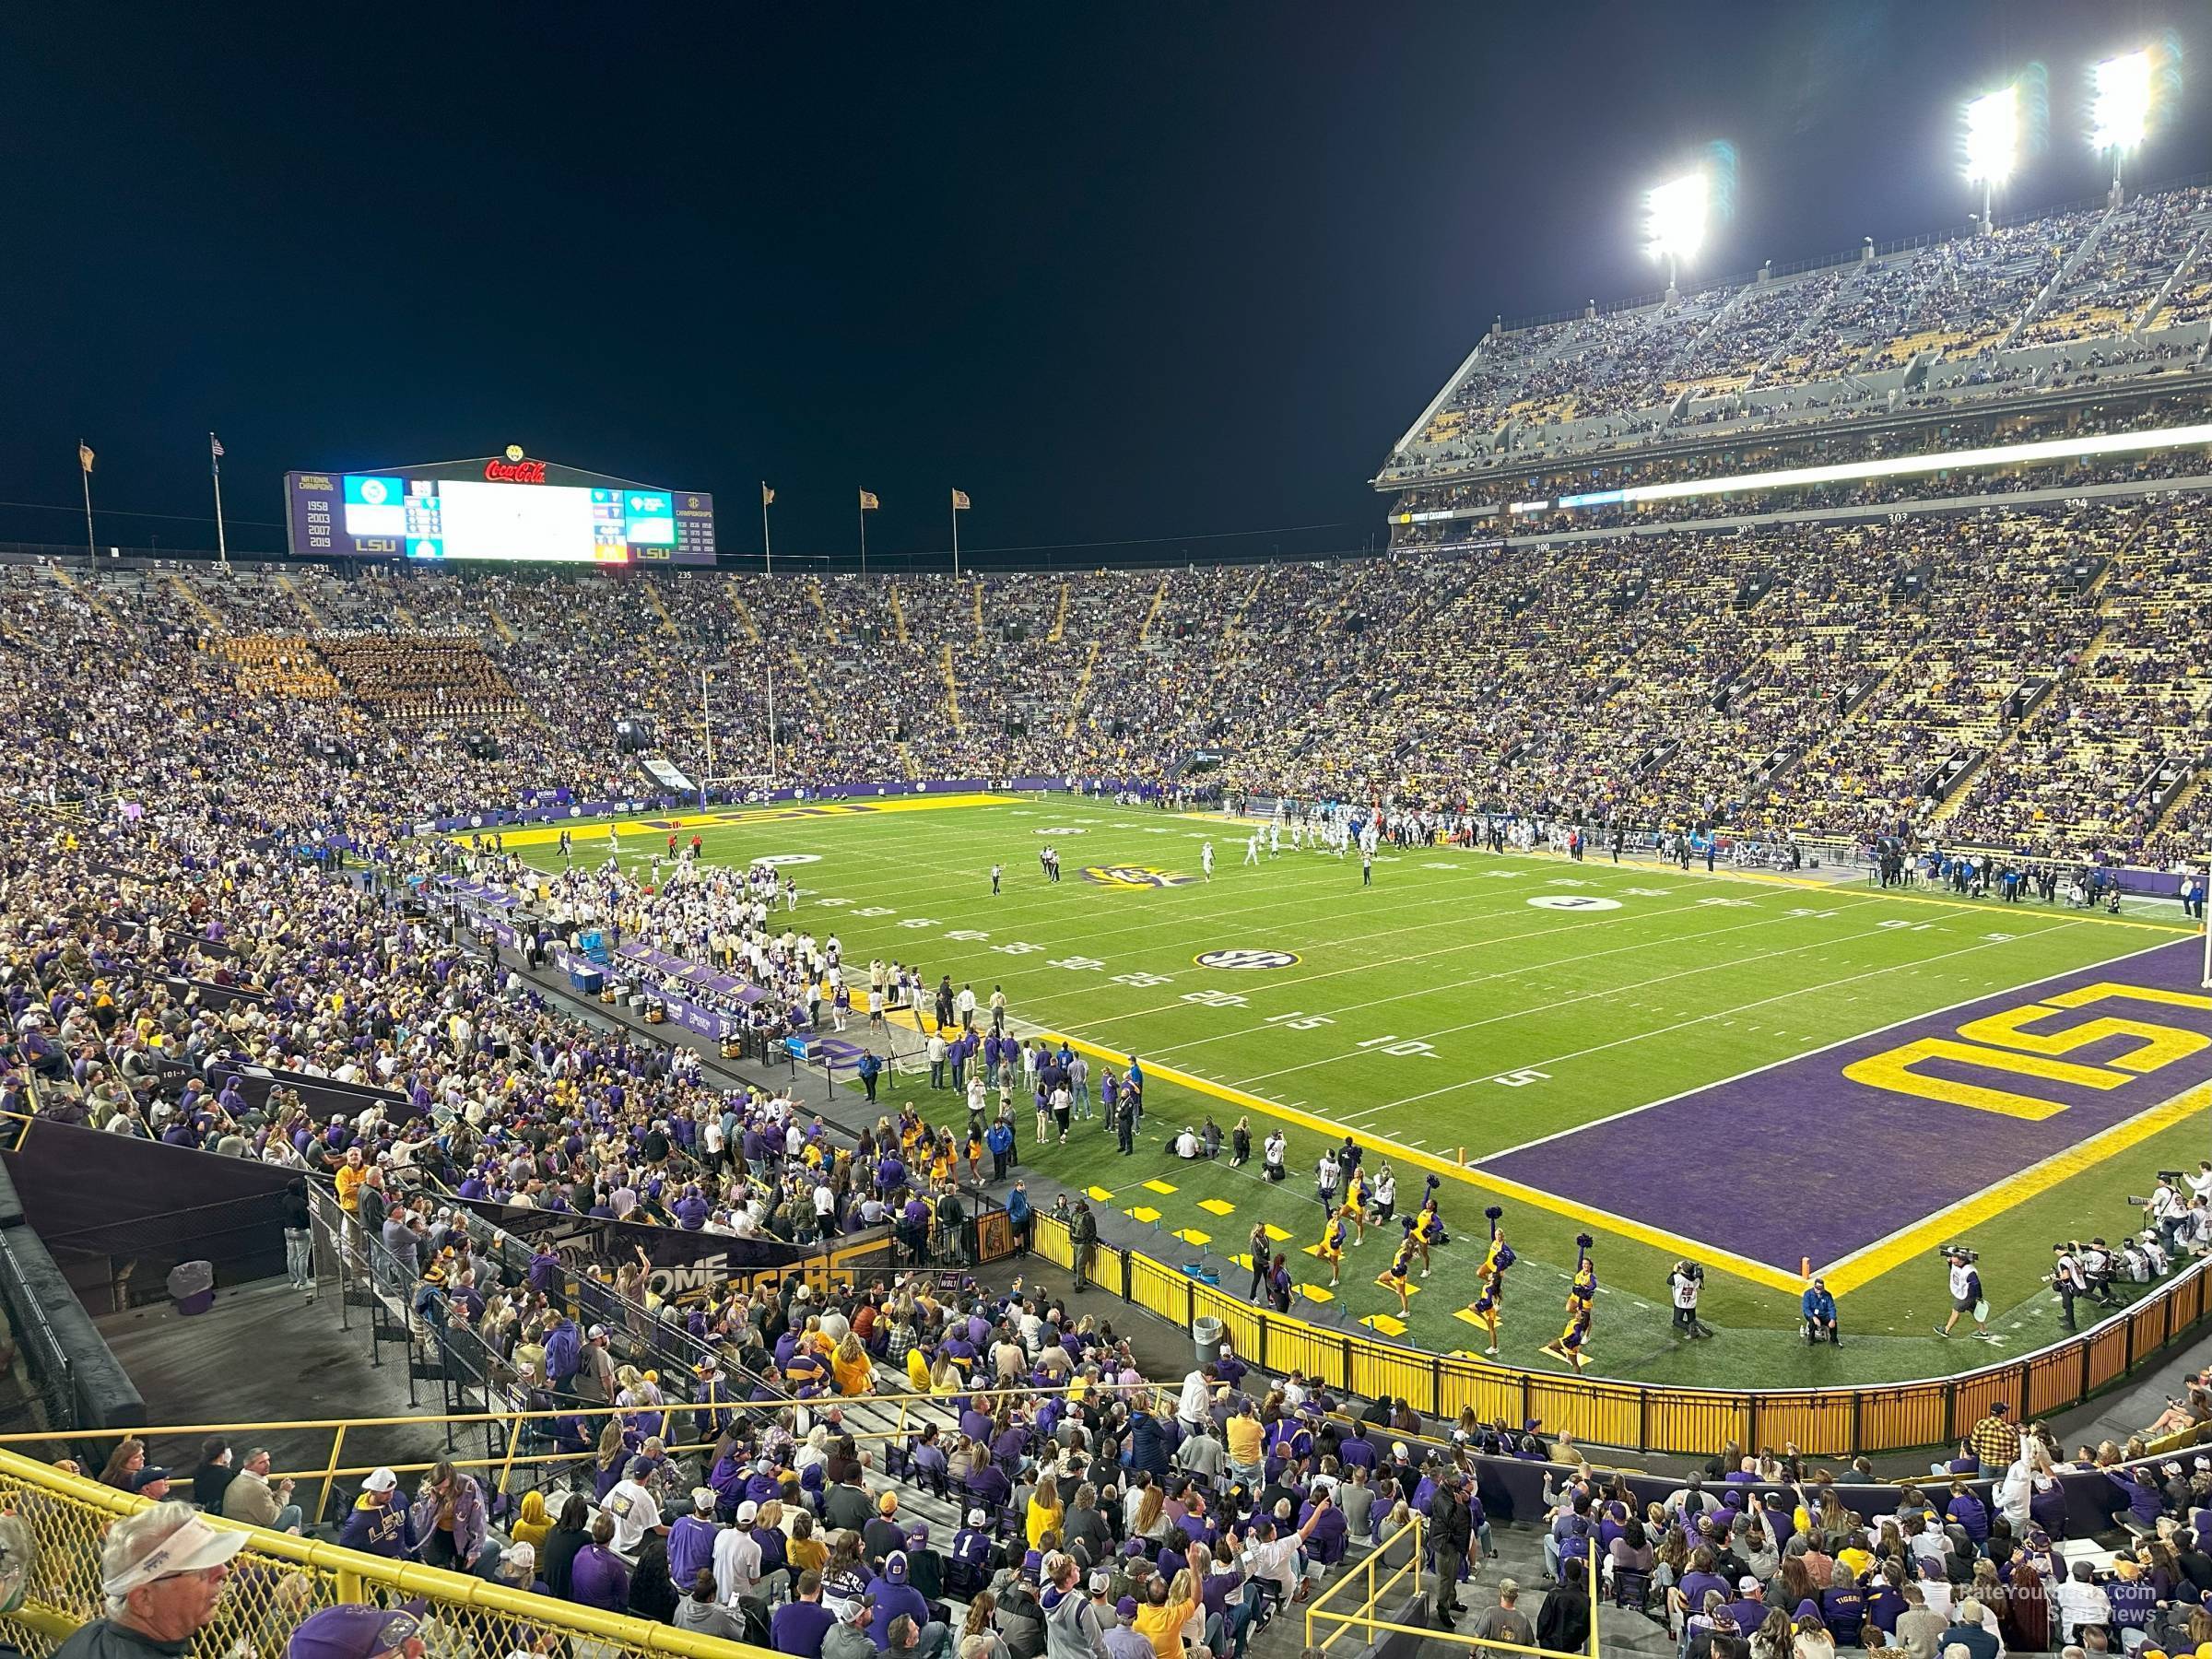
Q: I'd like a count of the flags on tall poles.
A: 5